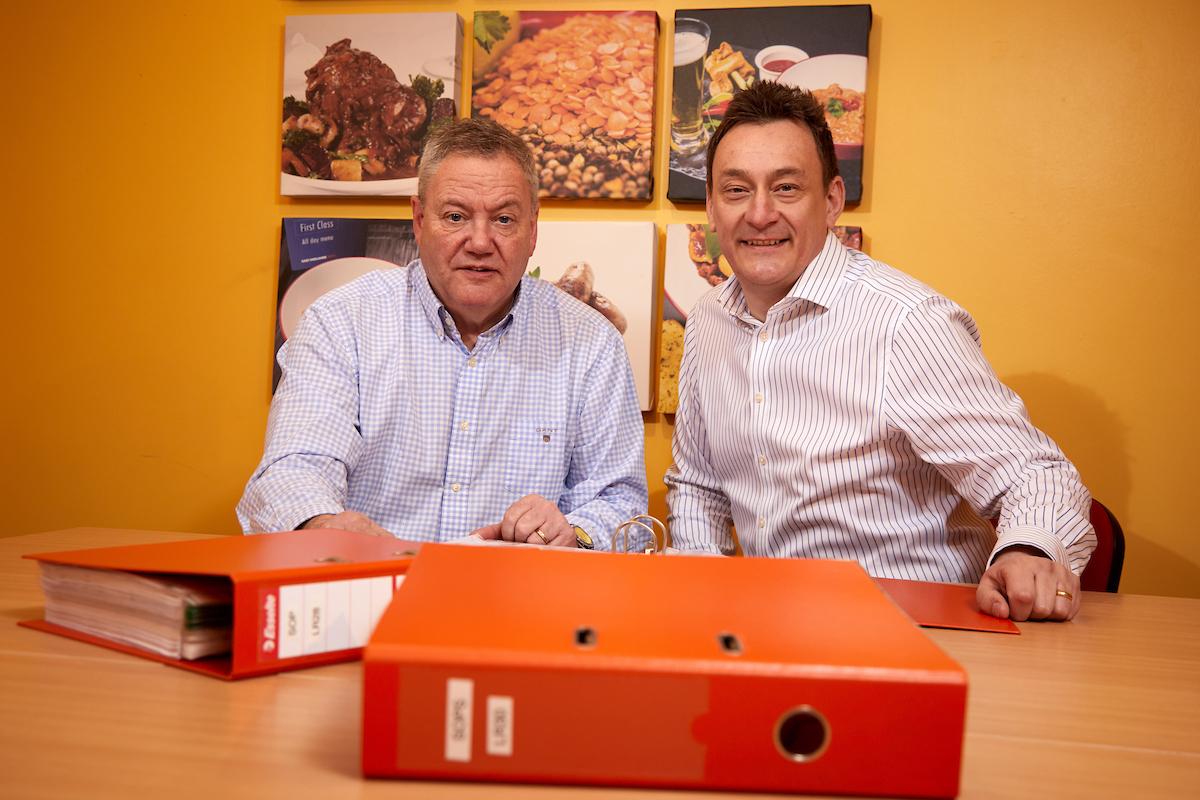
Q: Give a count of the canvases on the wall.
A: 6